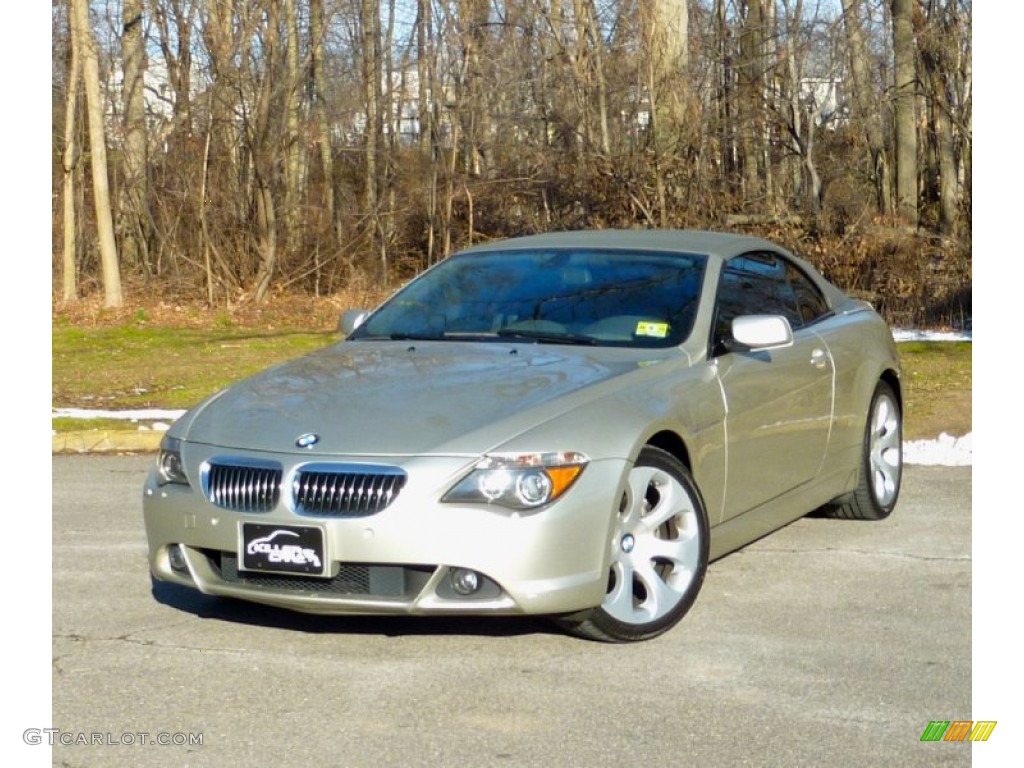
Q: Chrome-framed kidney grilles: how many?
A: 2